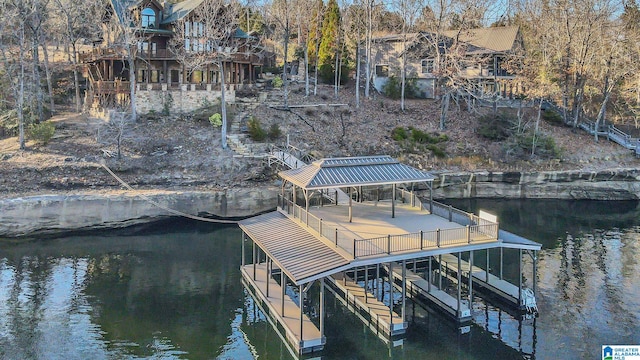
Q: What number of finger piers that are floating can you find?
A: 4